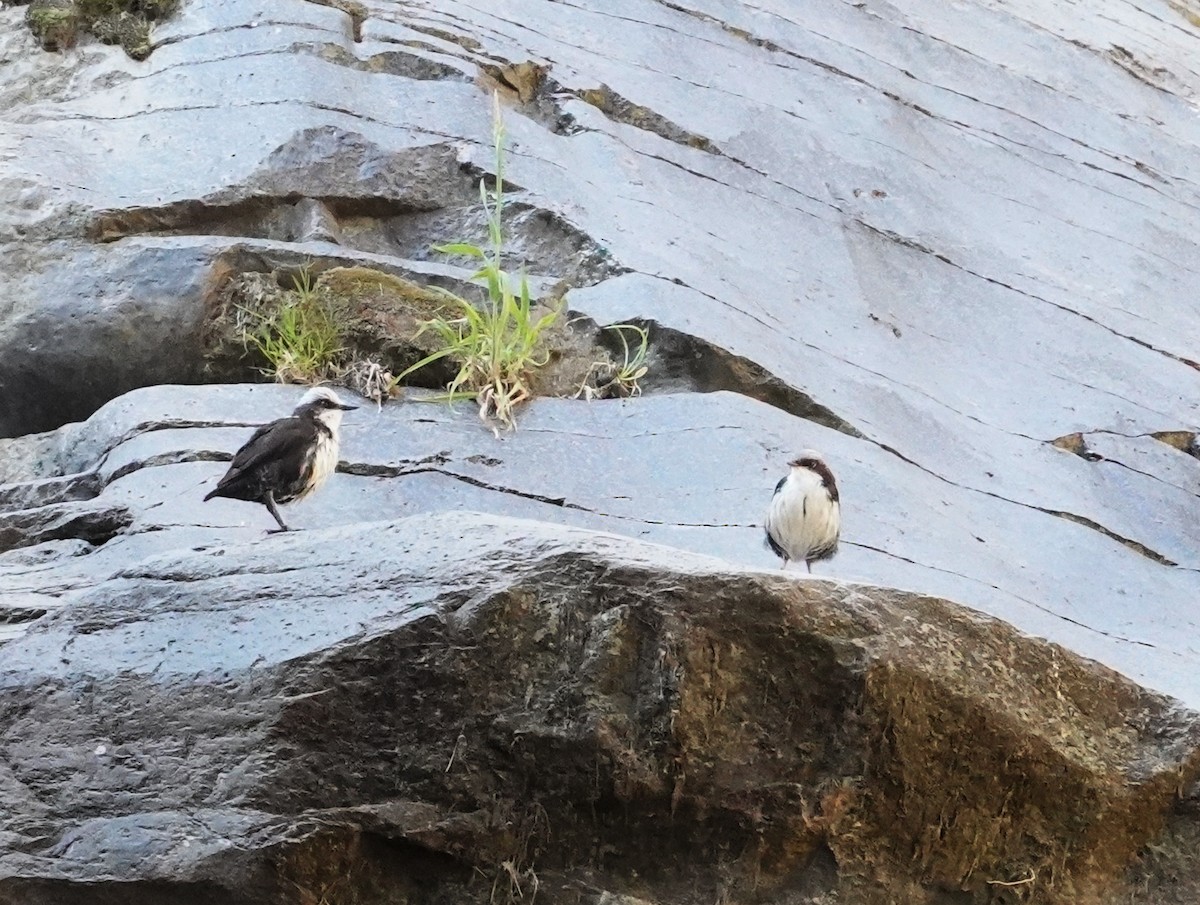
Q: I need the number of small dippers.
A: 2